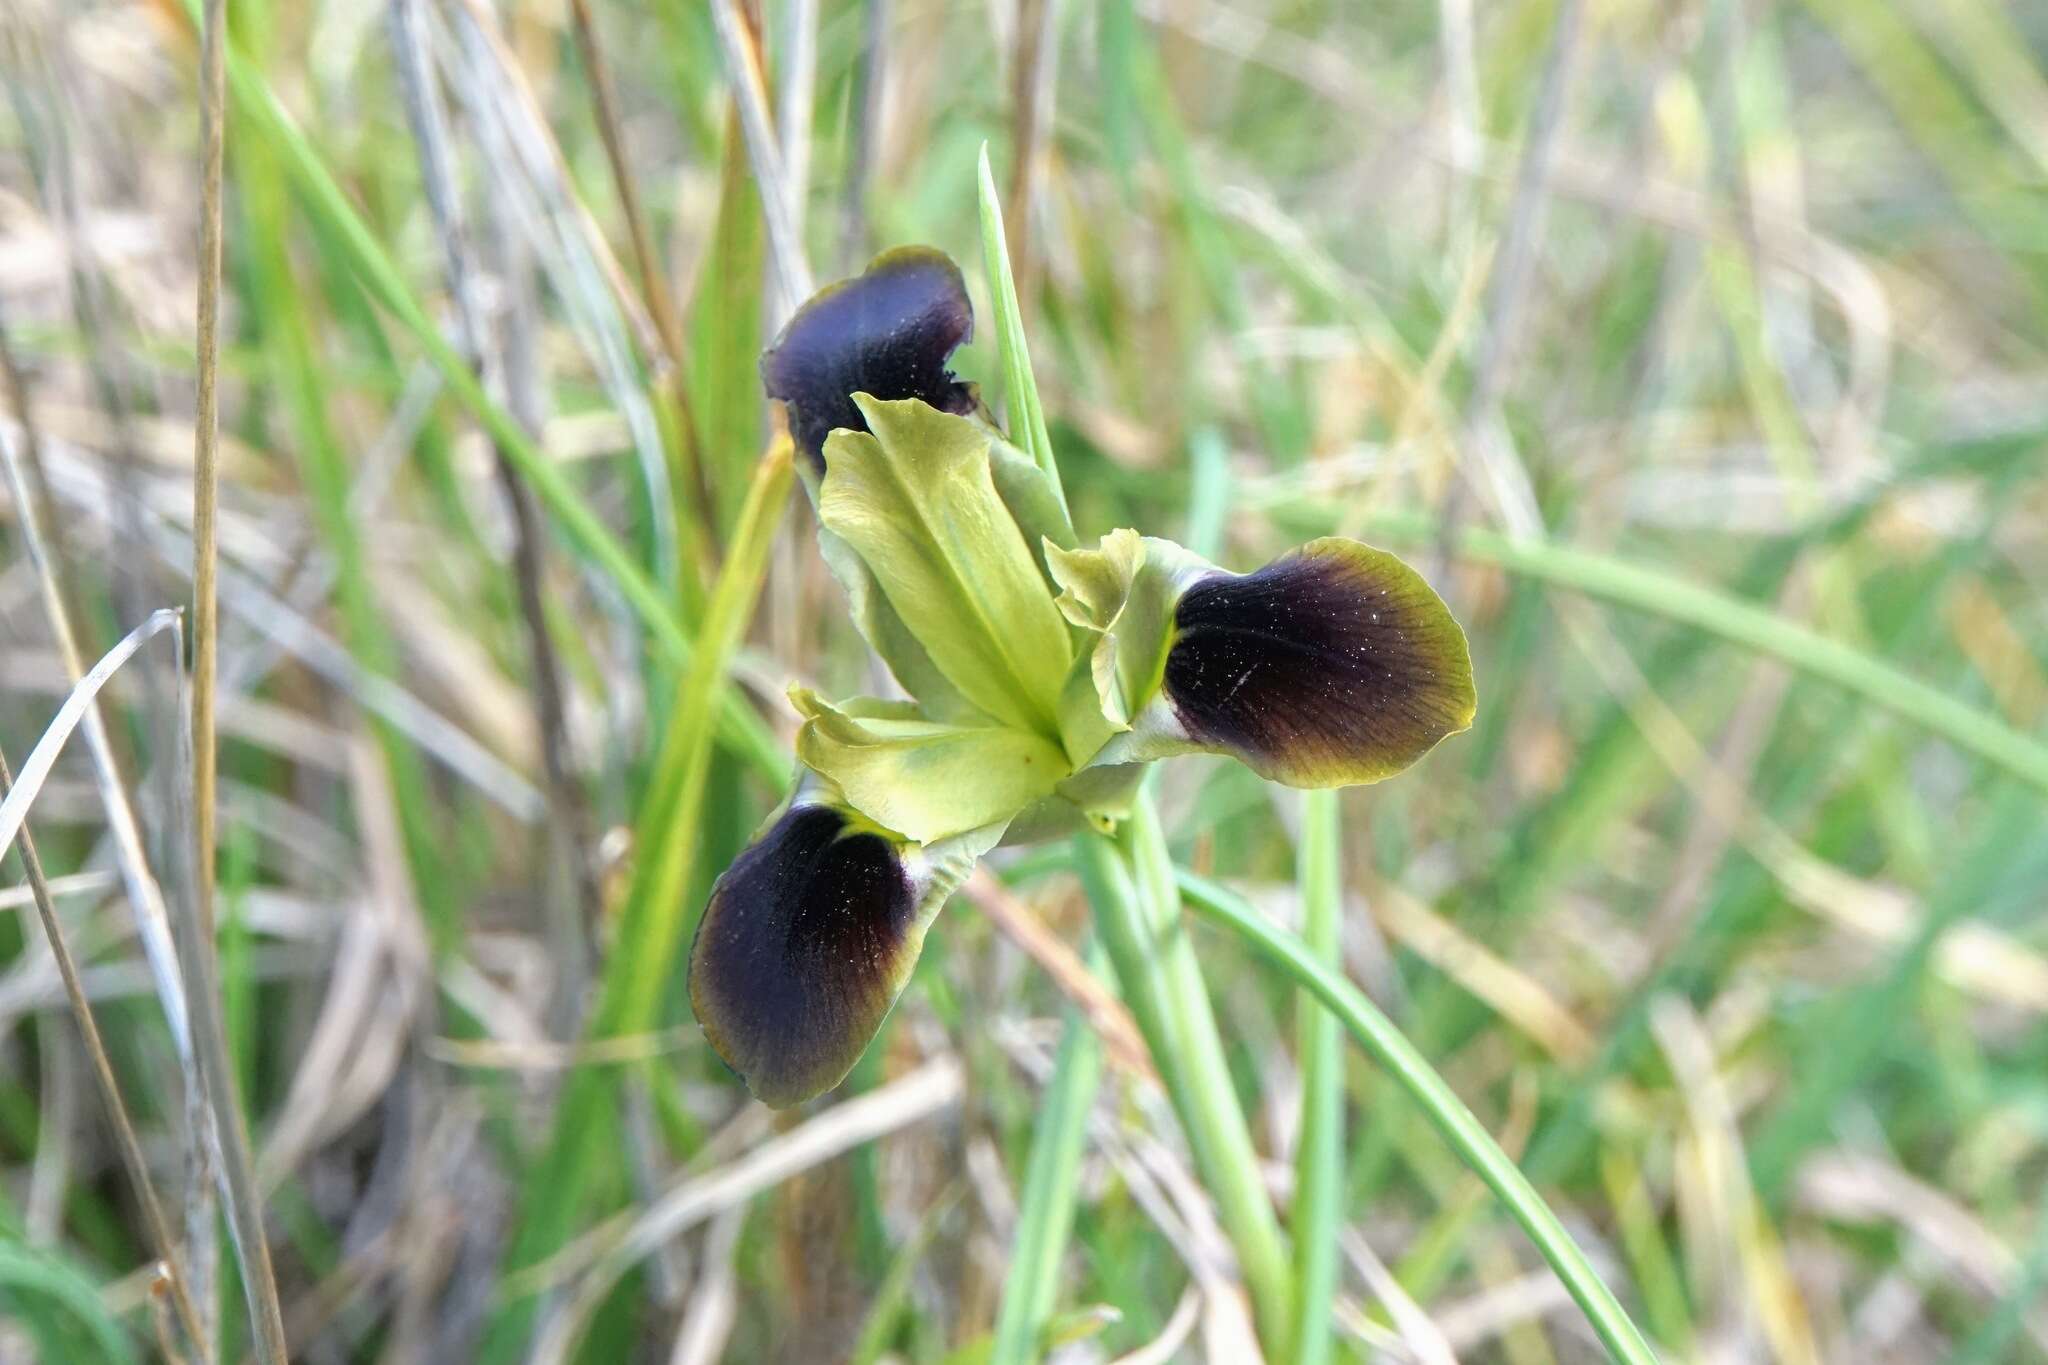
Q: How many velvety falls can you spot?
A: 3